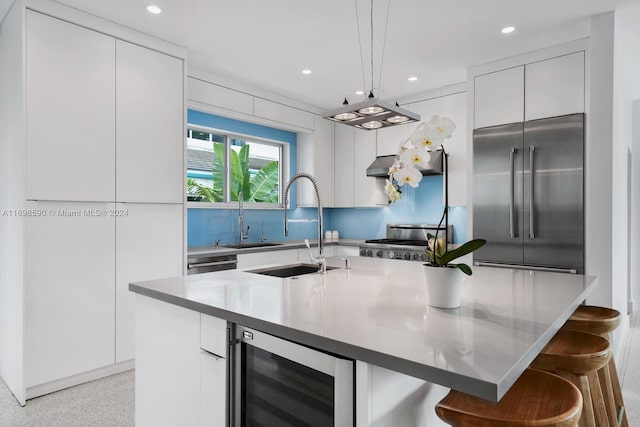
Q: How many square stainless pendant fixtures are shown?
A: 1